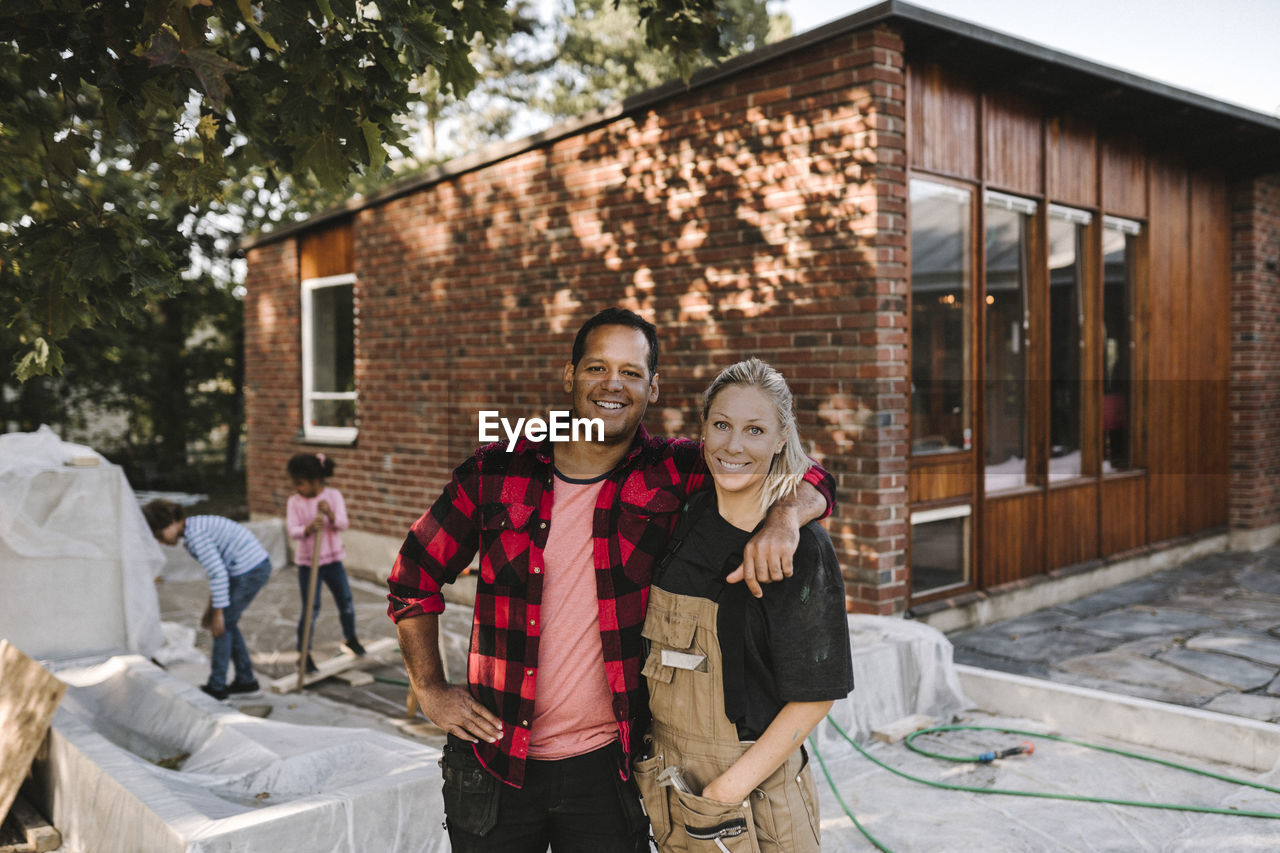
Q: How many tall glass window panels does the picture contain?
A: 4